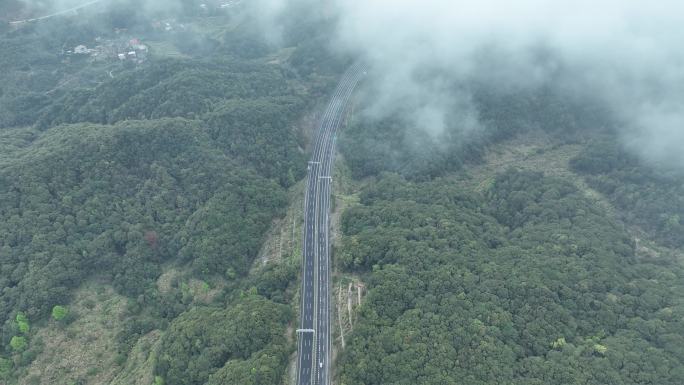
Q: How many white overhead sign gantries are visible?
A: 3